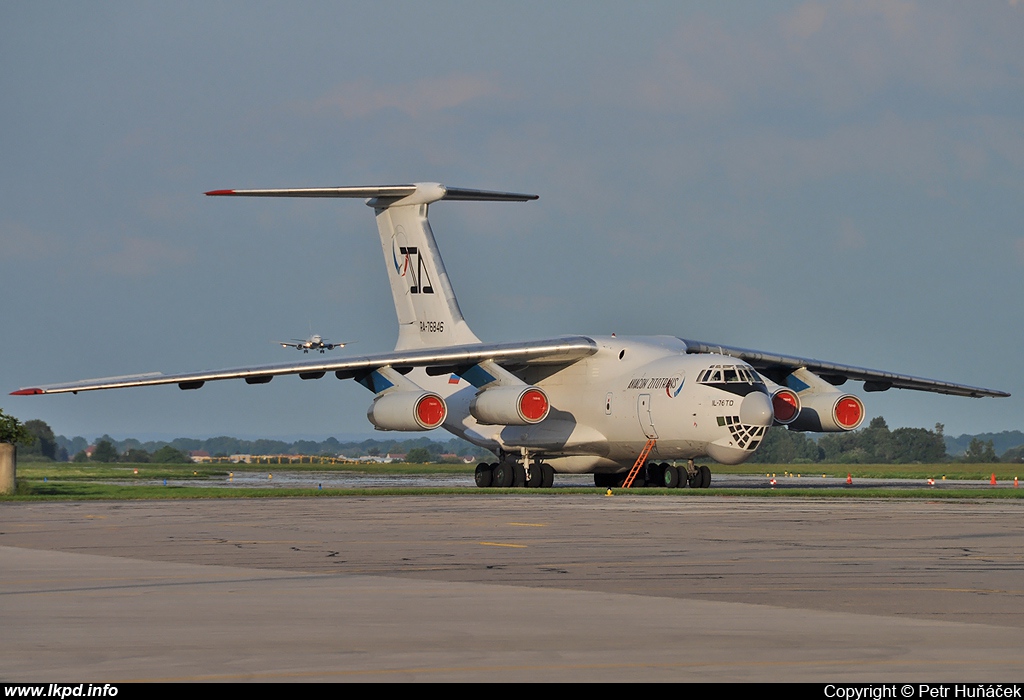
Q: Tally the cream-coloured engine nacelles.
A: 4